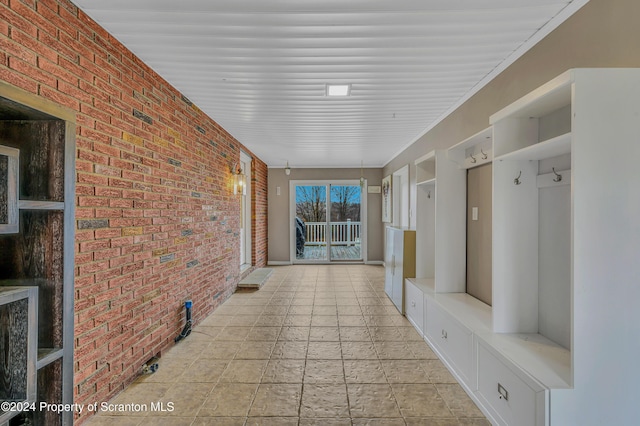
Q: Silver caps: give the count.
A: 0